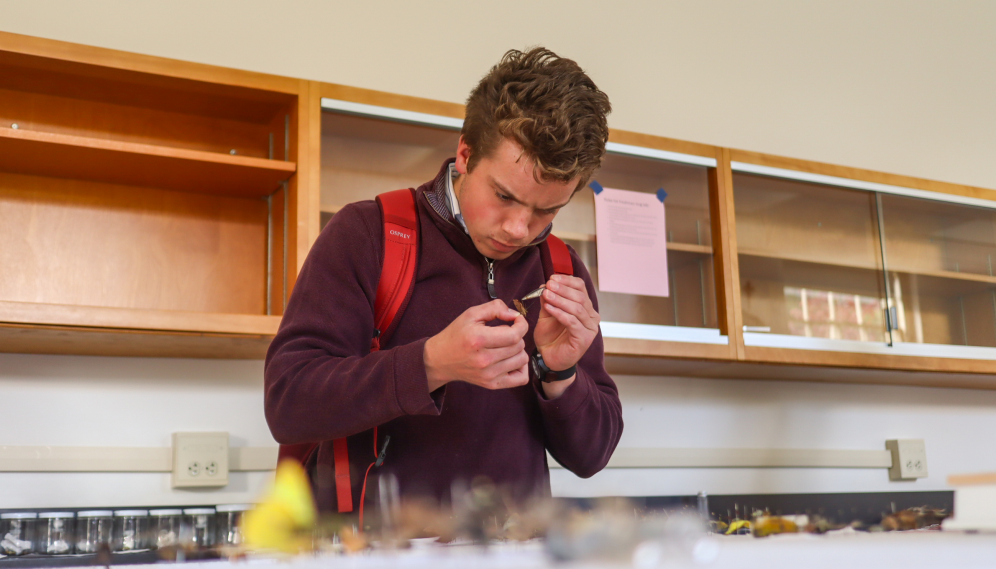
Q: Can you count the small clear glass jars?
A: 7